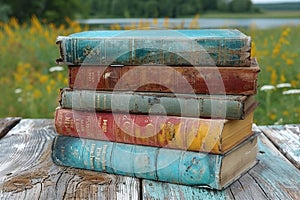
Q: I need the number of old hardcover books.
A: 5